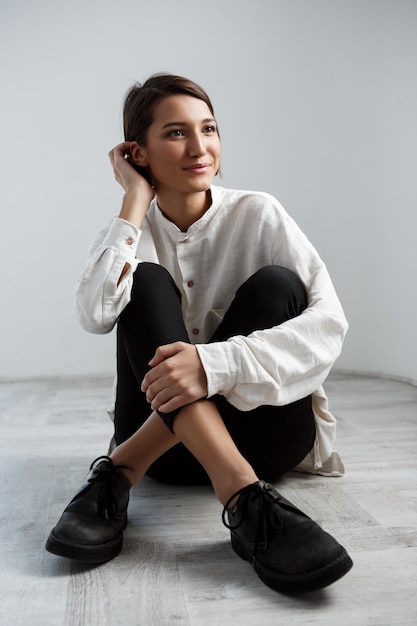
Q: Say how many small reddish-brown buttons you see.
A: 3